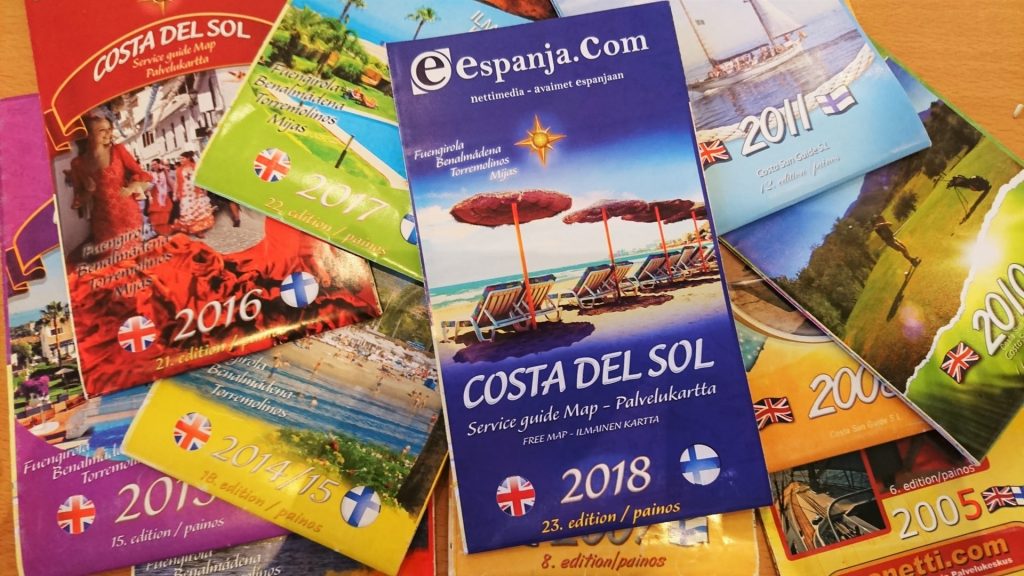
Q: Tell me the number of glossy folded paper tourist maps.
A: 11